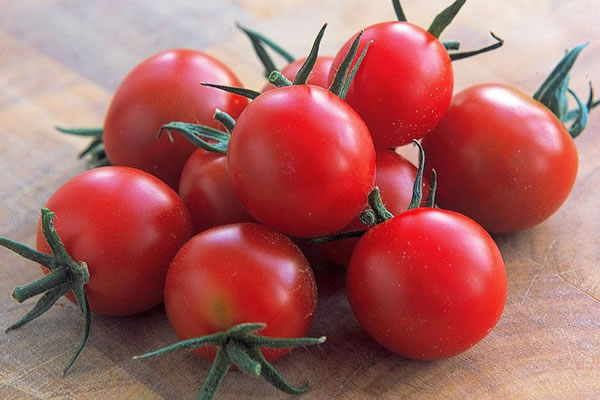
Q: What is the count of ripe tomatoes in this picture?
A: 10